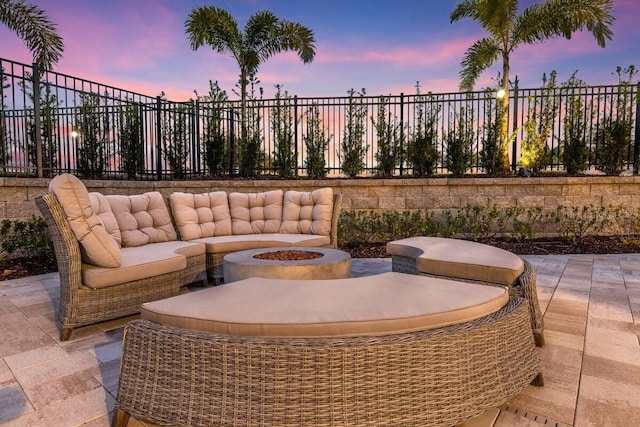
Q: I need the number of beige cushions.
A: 10